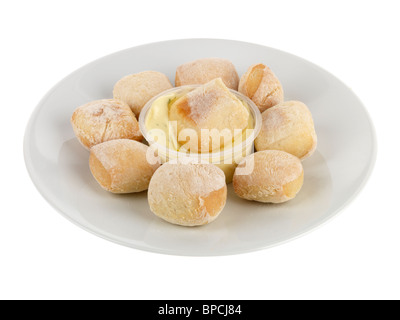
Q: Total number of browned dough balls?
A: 9